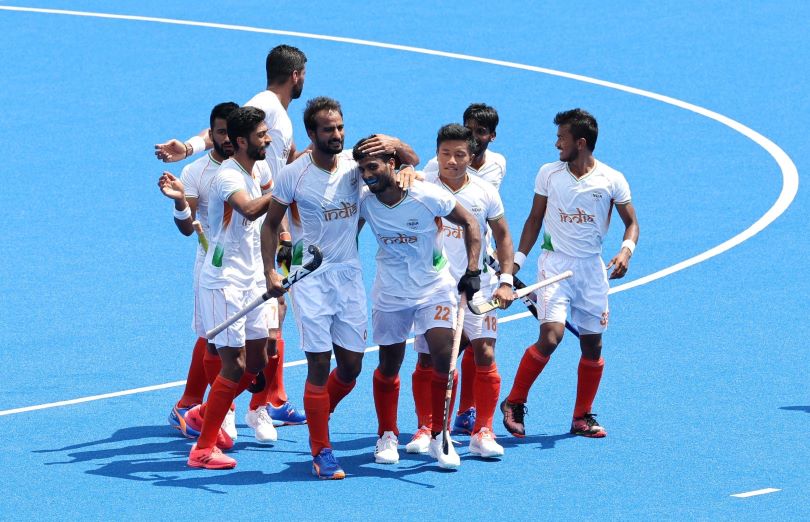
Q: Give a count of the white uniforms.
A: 8